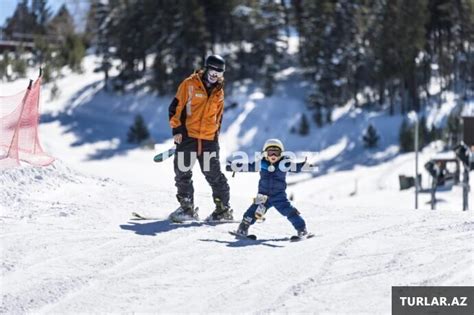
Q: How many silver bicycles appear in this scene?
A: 0